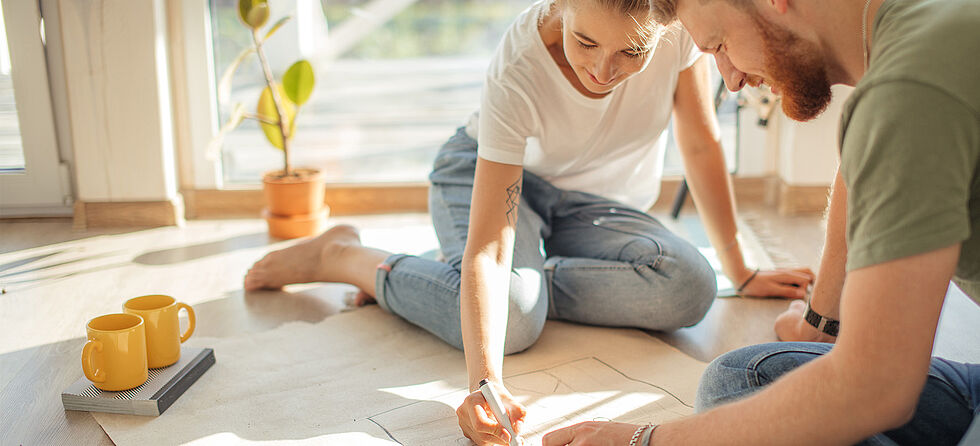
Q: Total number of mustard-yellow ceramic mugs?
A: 2